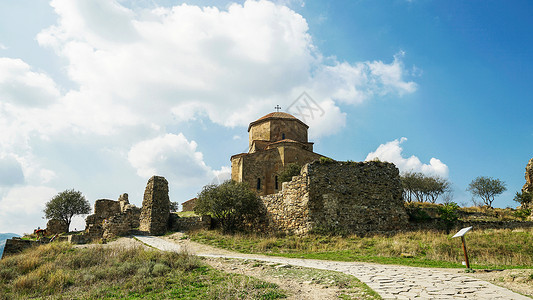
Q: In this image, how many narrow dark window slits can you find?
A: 3